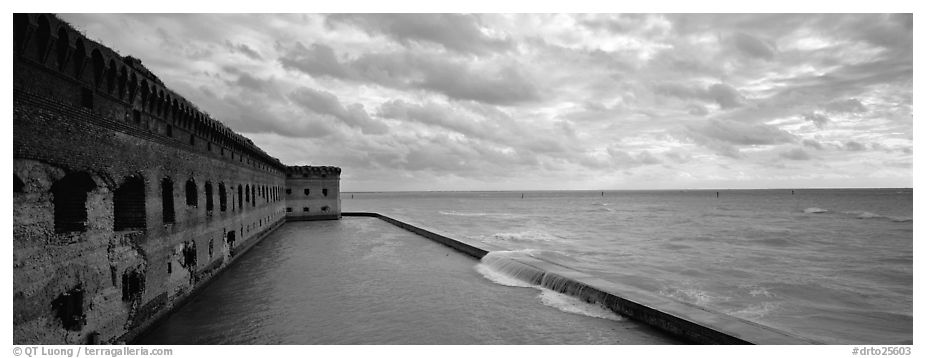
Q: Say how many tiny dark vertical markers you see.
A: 5